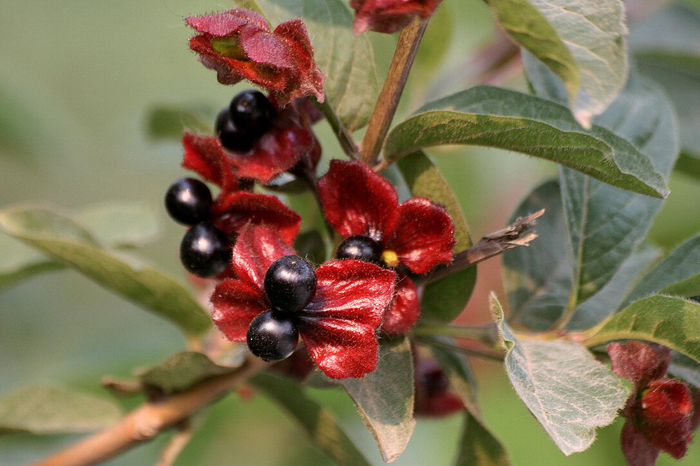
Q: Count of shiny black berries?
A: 7